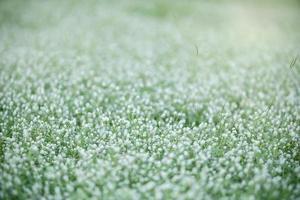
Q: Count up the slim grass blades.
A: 2